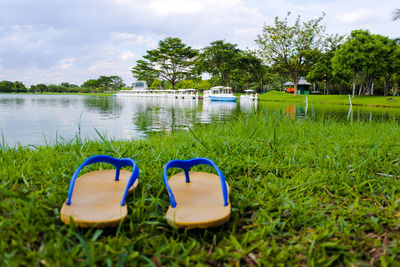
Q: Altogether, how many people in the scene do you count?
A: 0